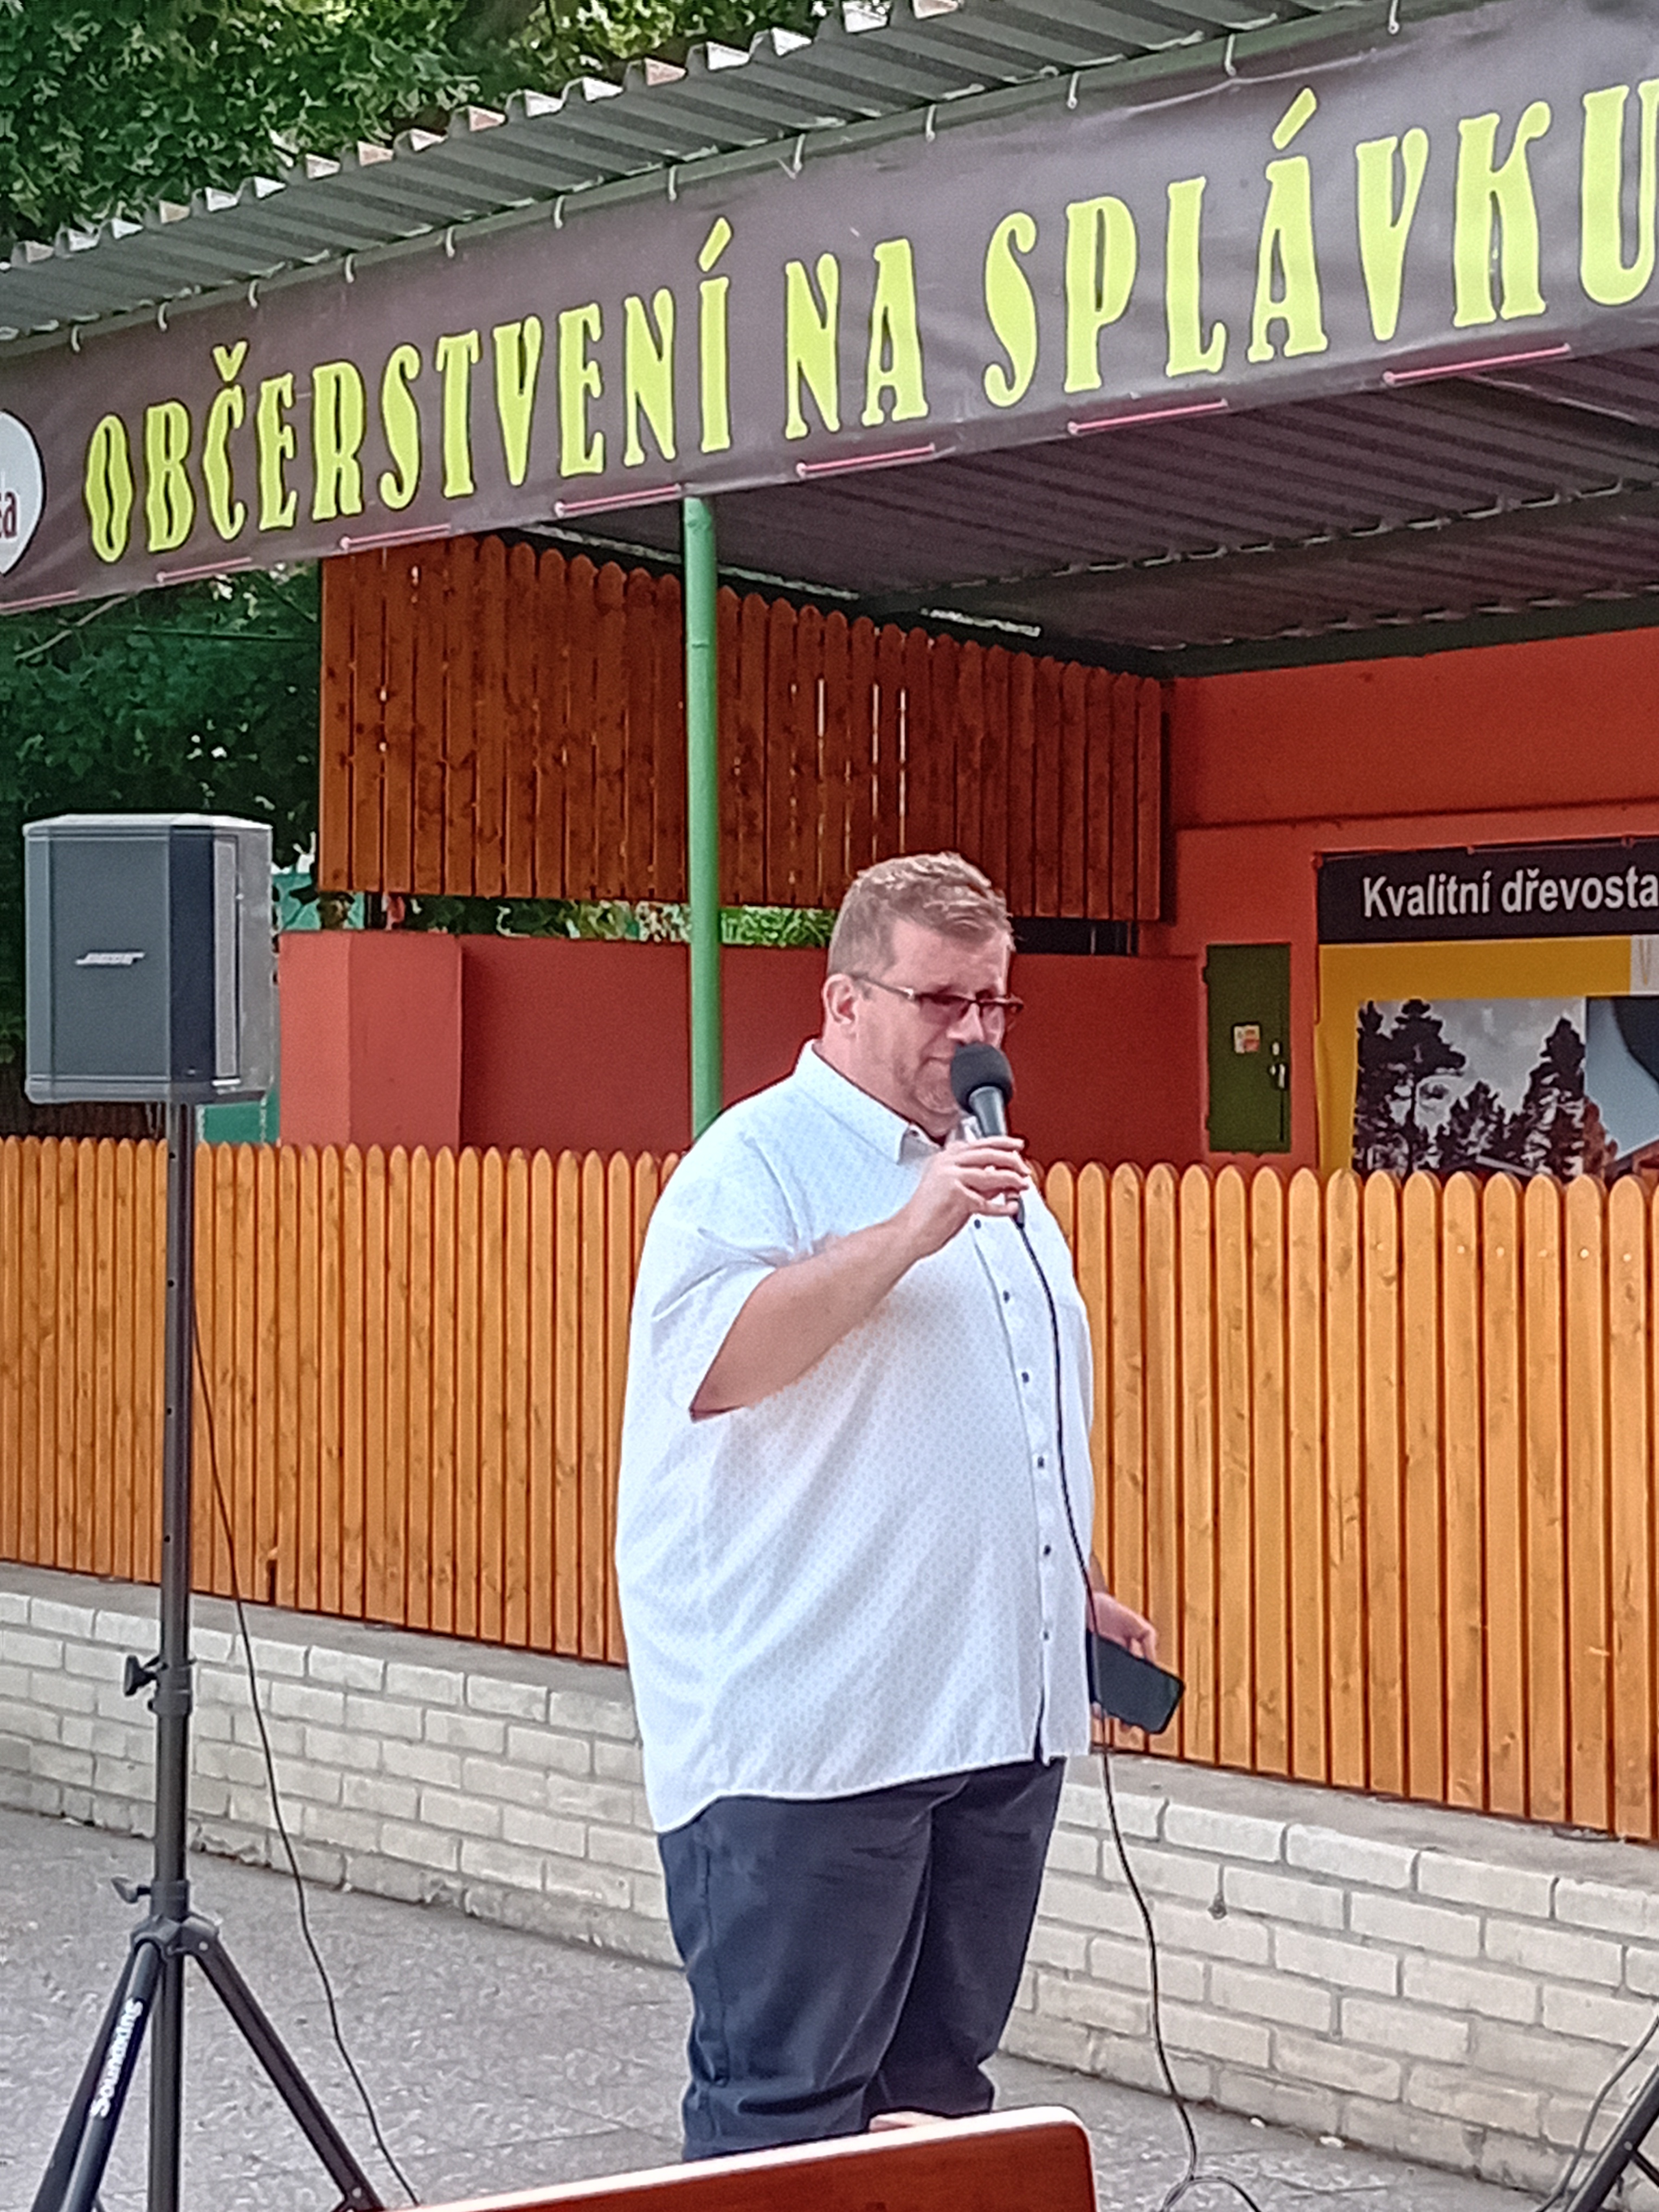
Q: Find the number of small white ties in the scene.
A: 12